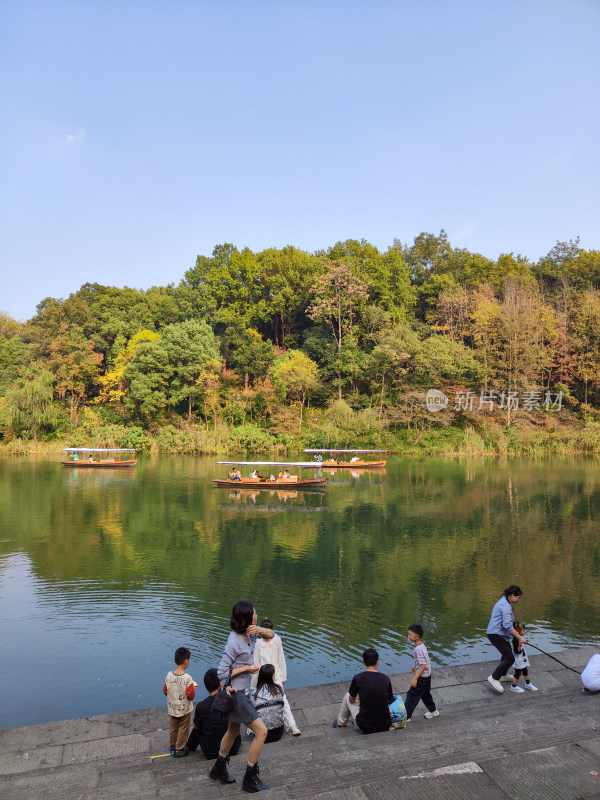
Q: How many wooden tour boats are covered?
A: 3